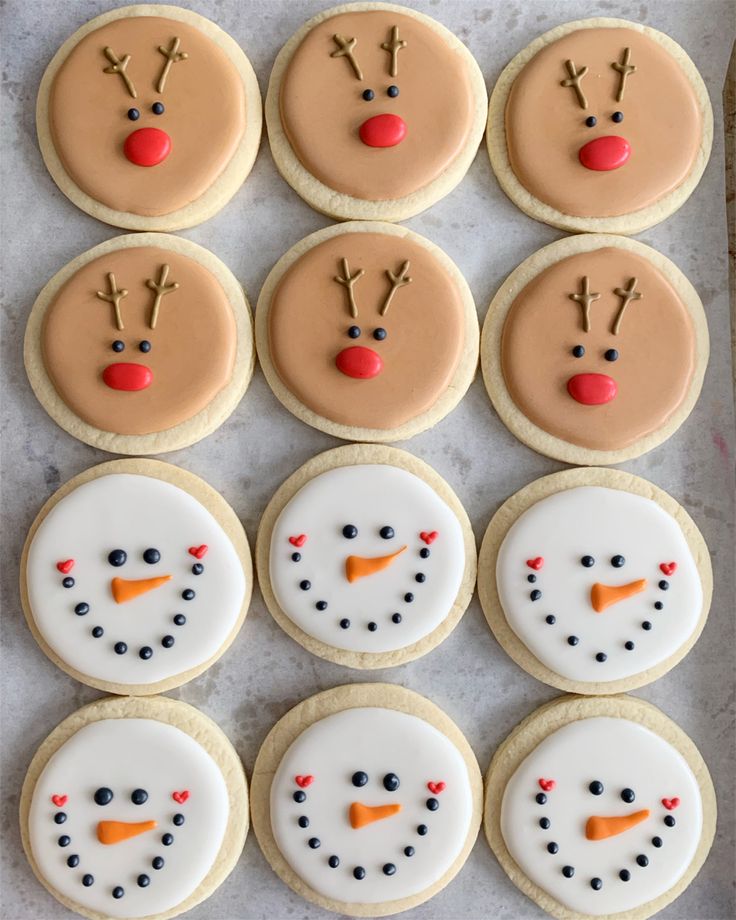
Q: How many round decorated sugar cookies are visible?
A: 12